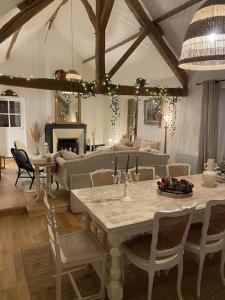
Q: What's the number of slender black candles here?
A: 3